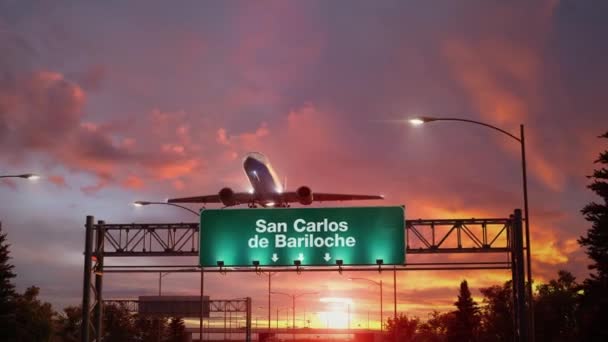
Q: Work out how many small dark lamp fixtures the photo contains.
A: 5